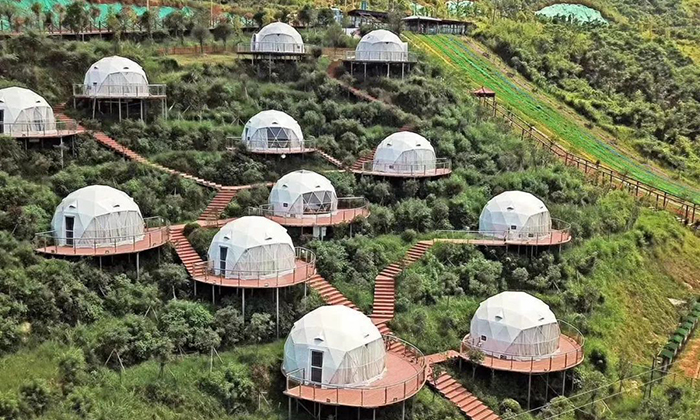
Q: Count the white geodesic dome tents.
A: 12